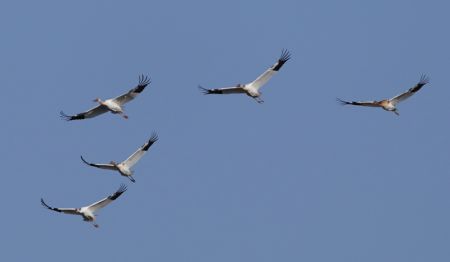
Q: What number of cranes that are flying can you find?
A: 5